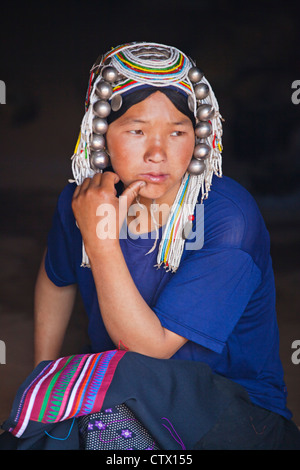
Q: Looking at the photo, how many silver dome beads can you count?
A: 12